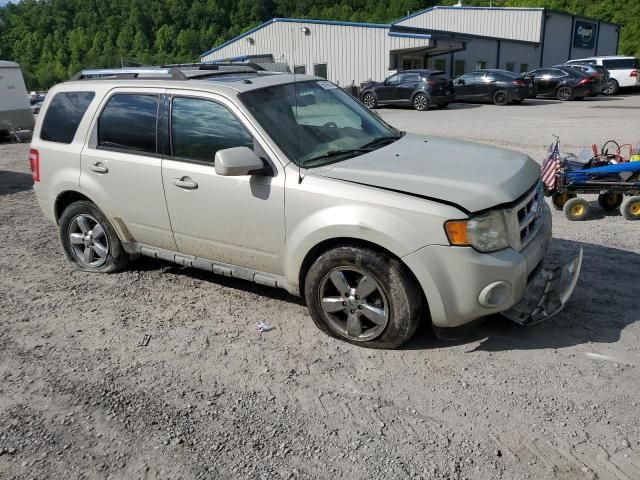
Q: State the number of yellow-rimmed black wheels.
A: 4